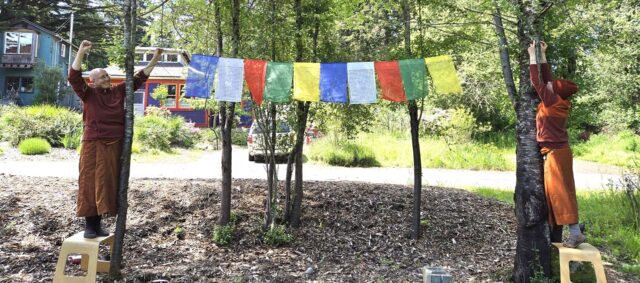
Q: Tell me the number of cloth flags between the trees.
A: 10